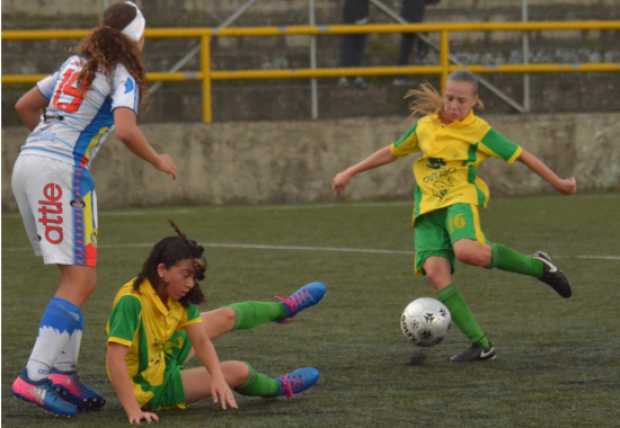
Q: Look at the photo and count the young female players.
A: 3